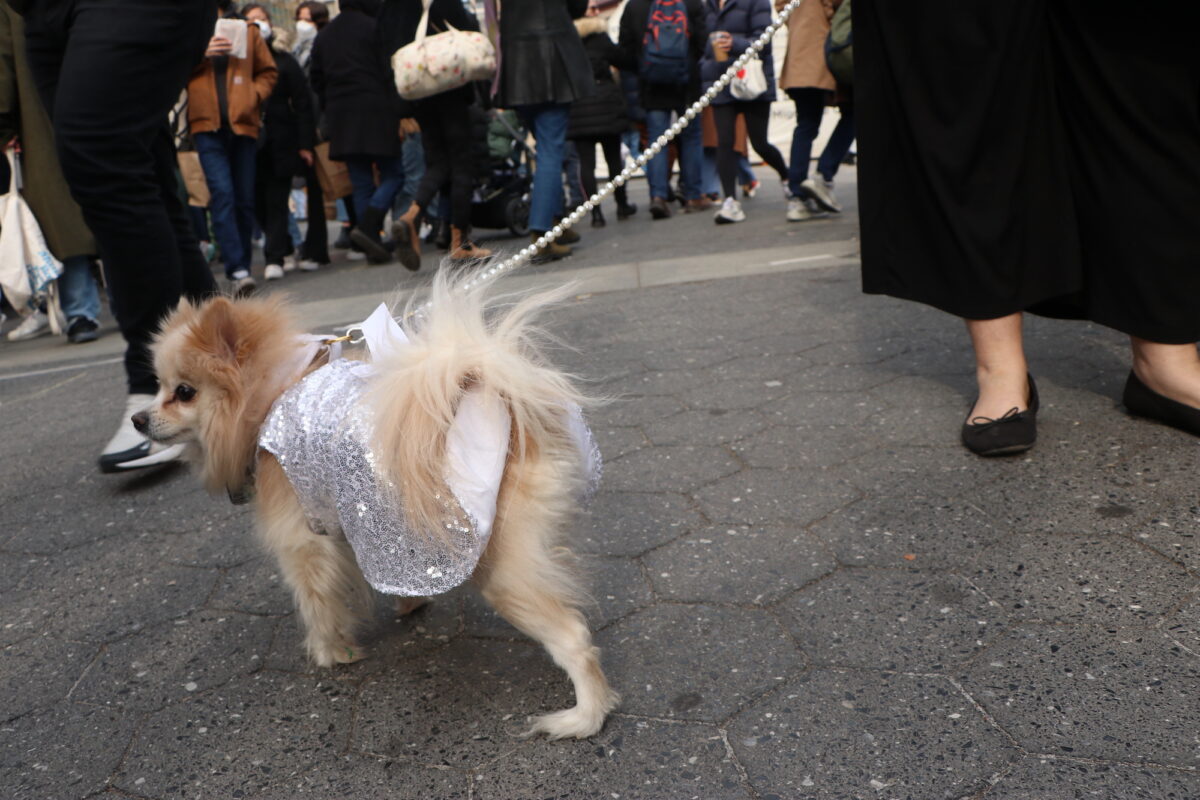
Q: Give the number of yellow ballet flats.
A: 0